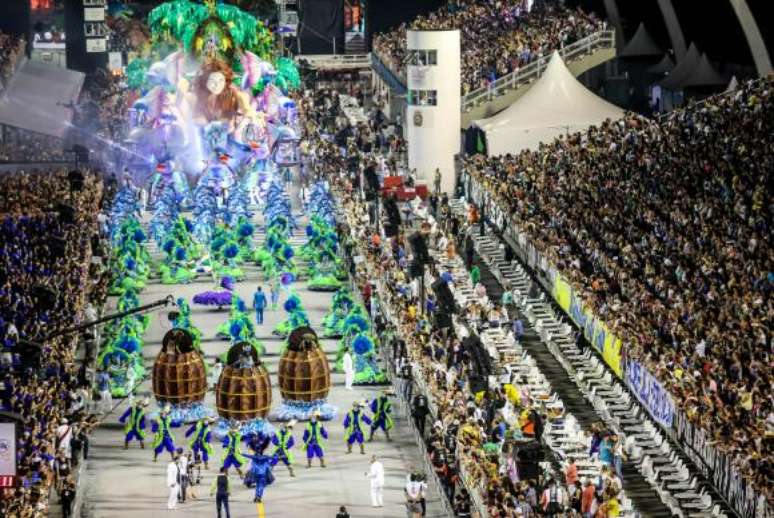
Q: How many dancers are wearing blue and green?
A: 8